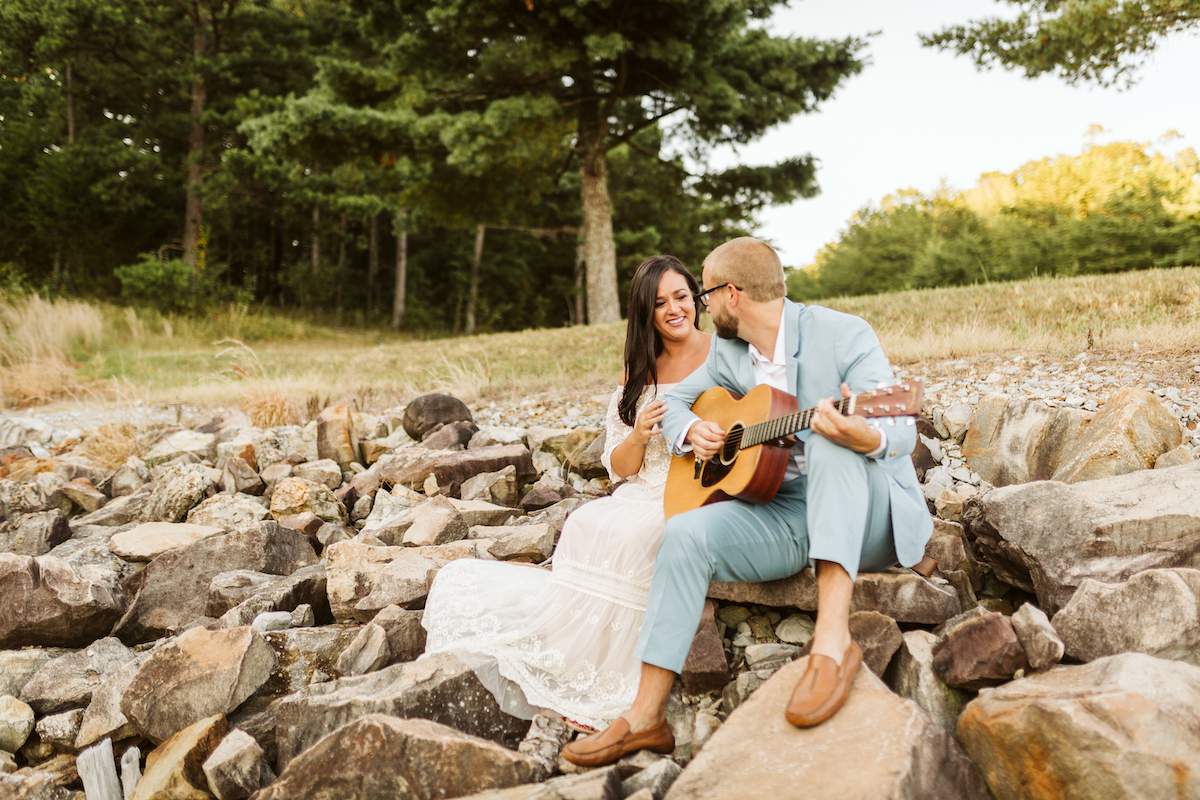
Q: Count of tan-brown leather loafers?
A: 2